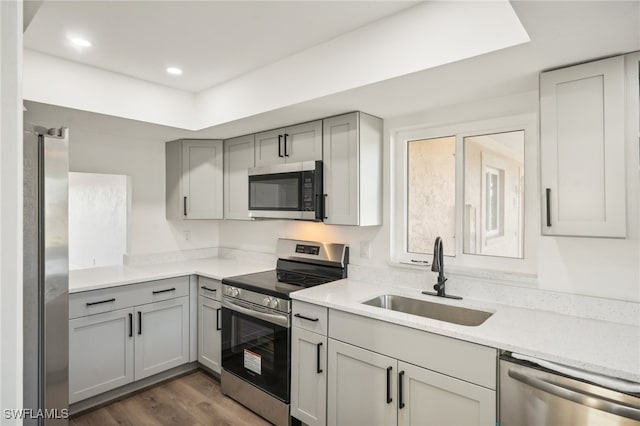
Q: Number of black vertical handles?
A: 11